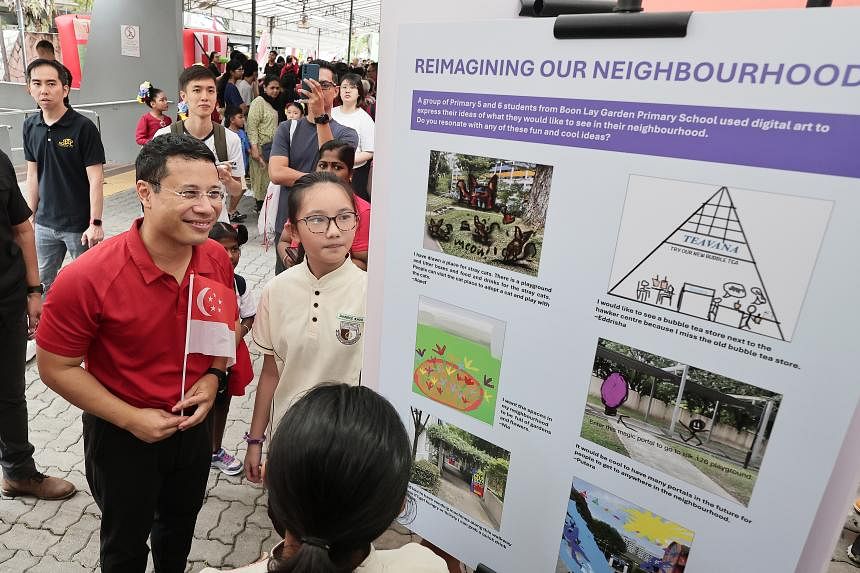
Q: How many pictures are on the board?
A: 6